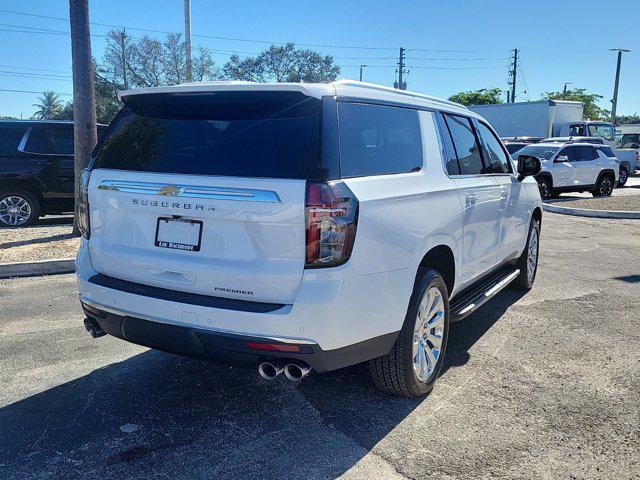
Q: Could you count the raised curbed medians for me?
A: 2